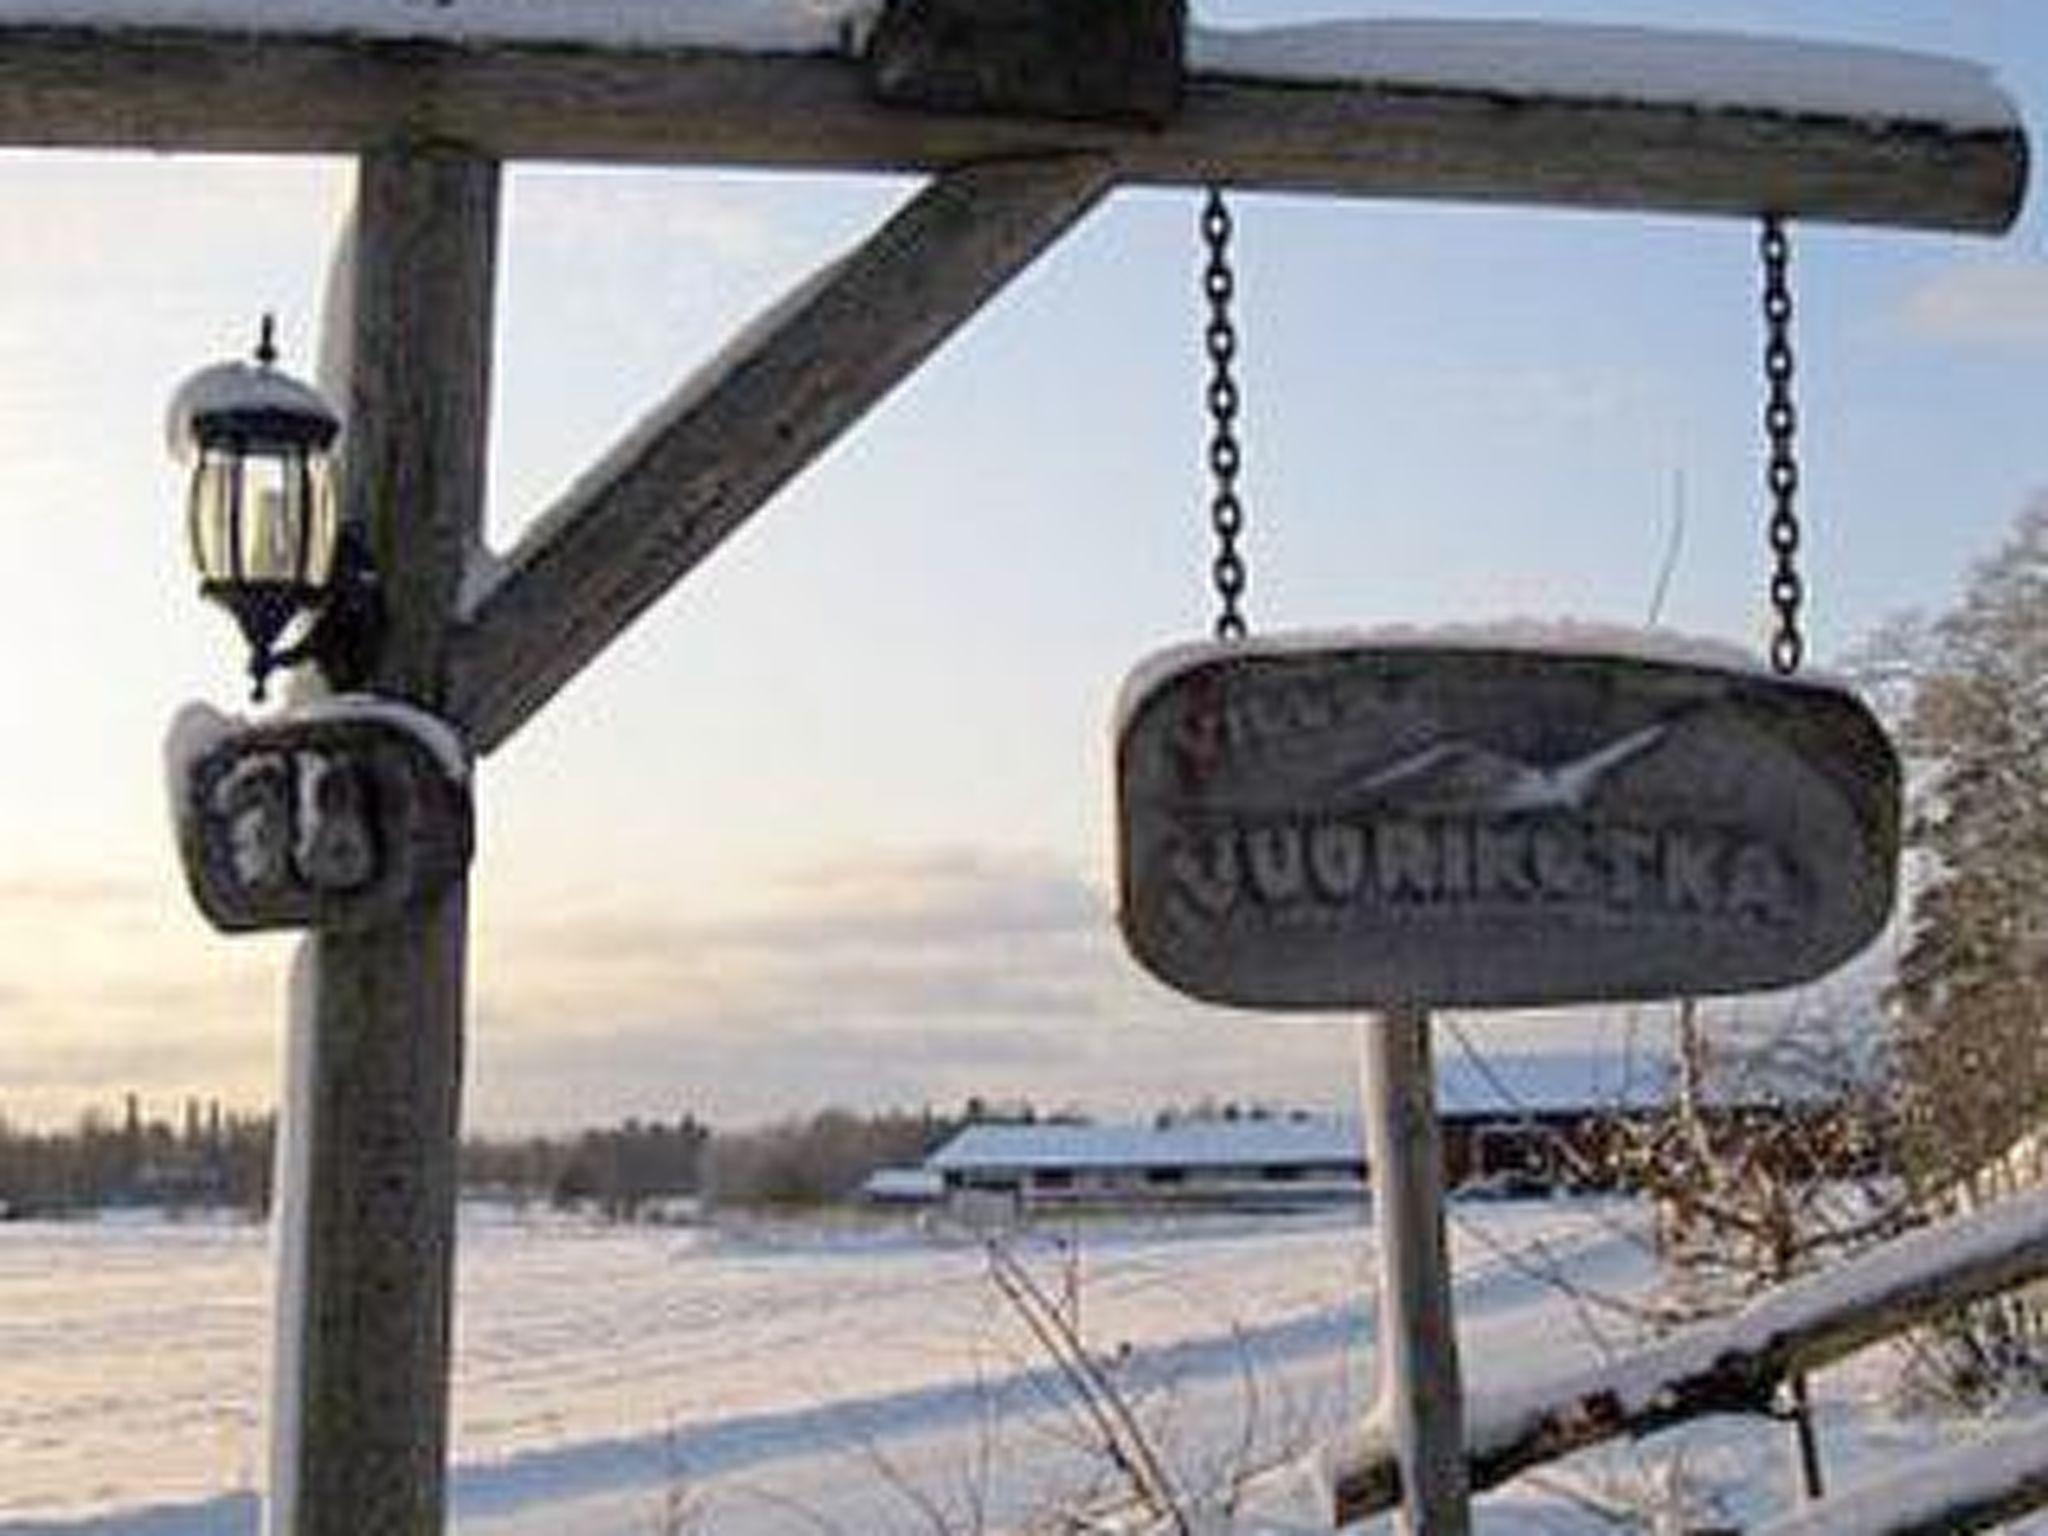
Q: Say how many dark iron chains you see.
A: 2